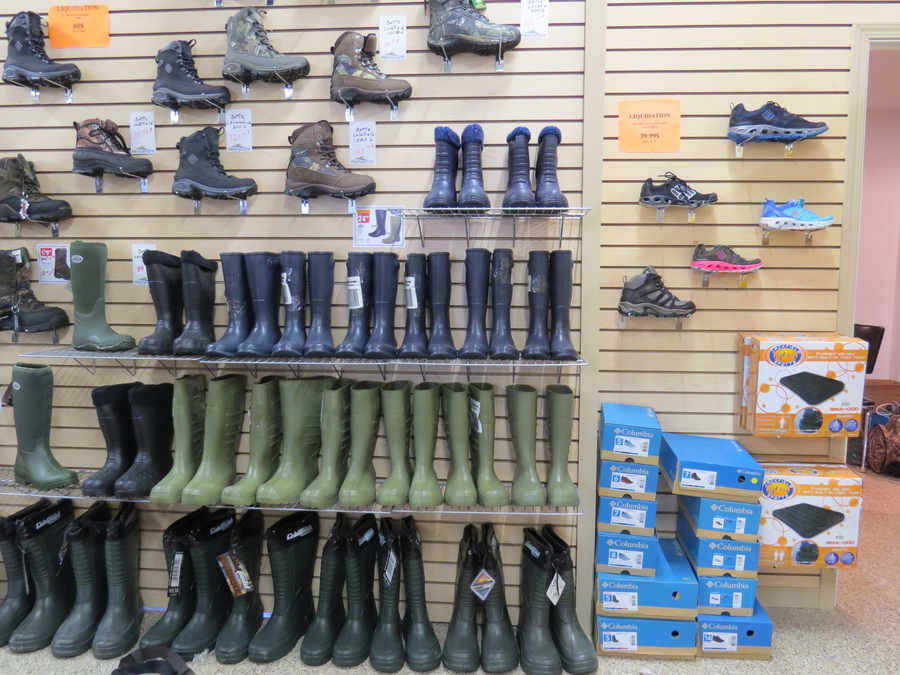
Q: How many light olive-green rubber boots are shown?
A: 12